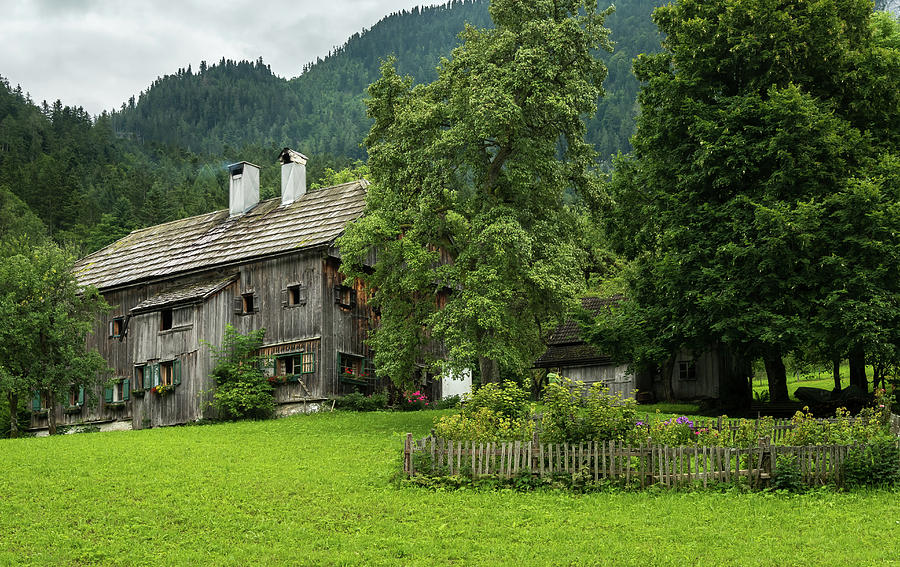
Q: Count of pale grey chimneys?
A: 2